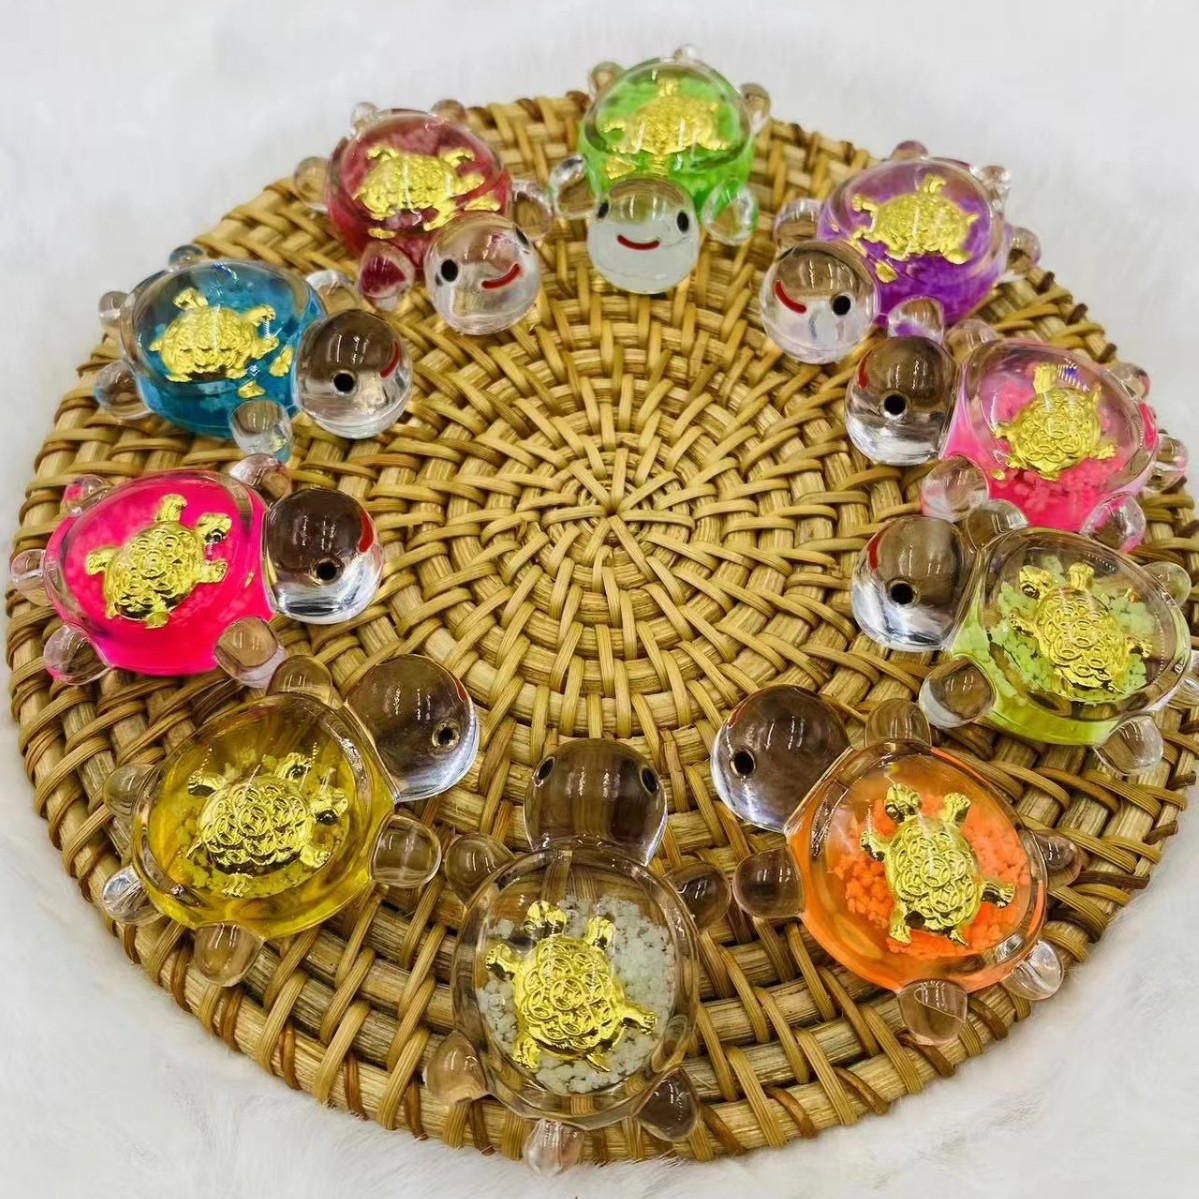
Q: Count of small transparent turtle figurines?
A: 10